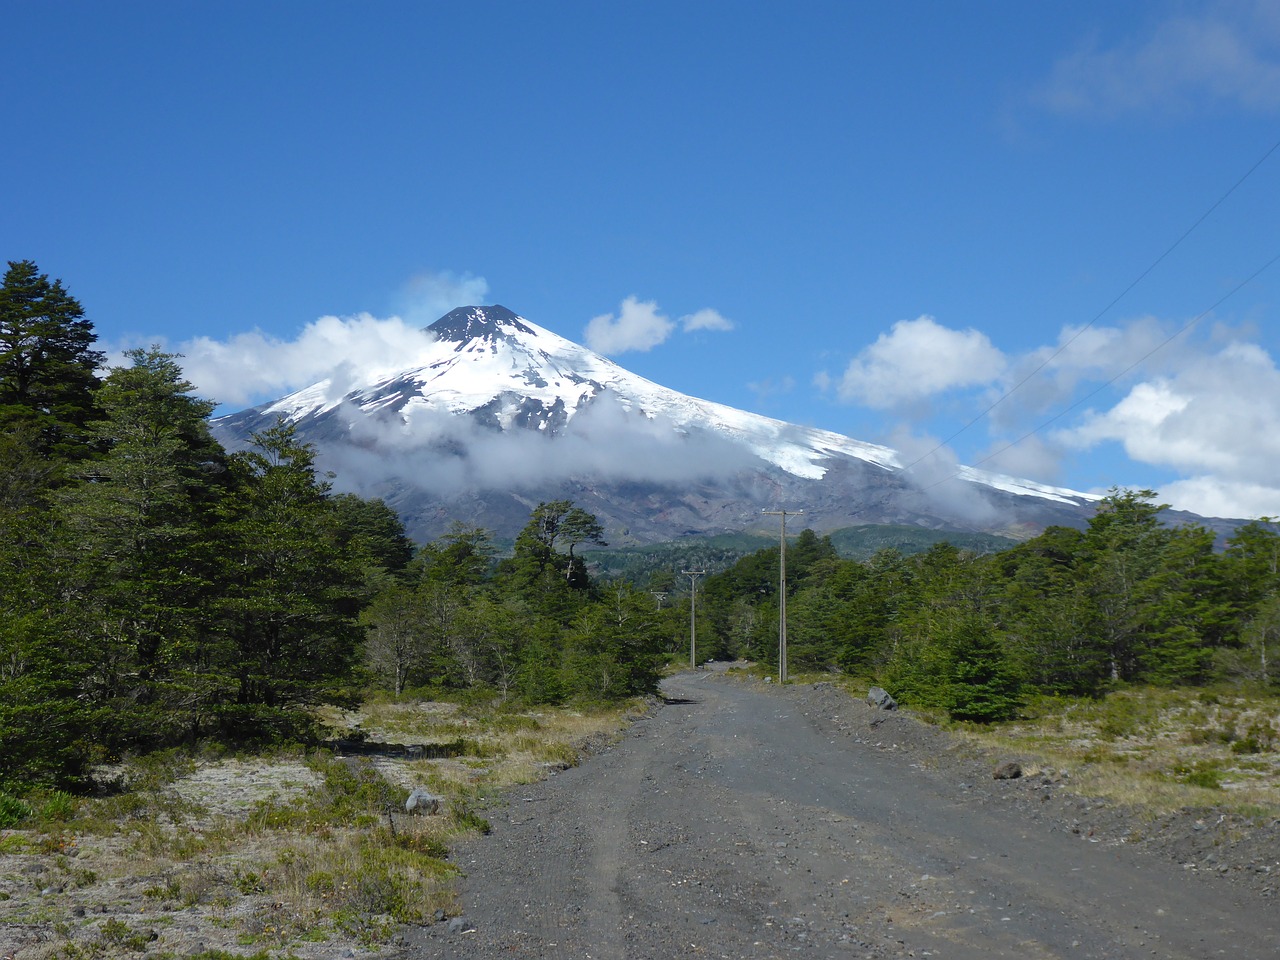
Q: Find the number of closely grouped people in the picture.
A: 0